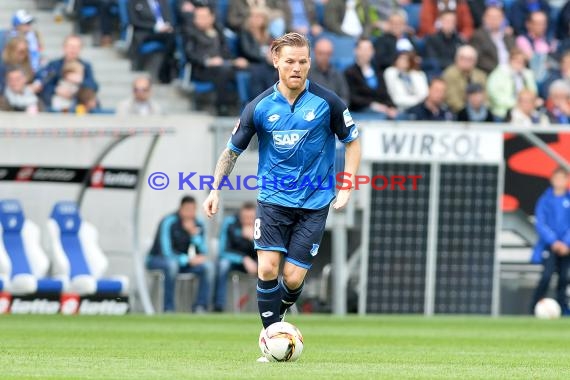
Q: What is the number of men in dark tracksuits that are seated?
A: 2